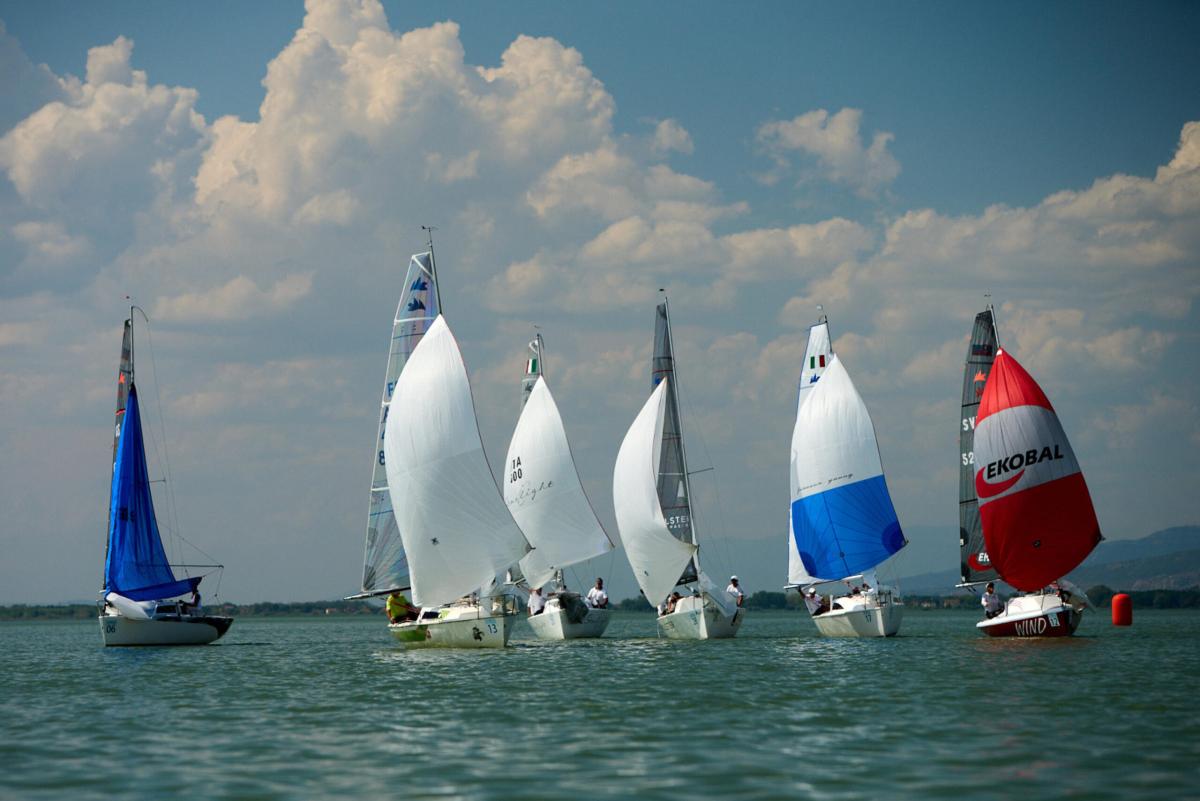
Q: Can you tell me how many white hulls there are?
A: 5